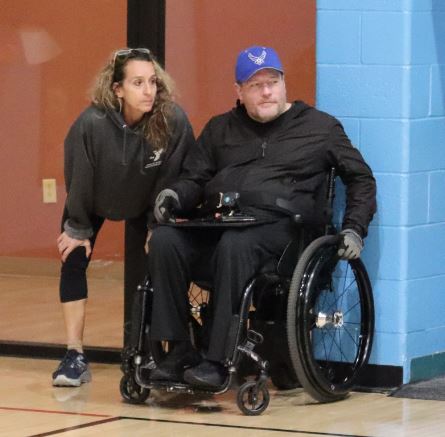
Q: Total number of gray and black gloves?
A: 2